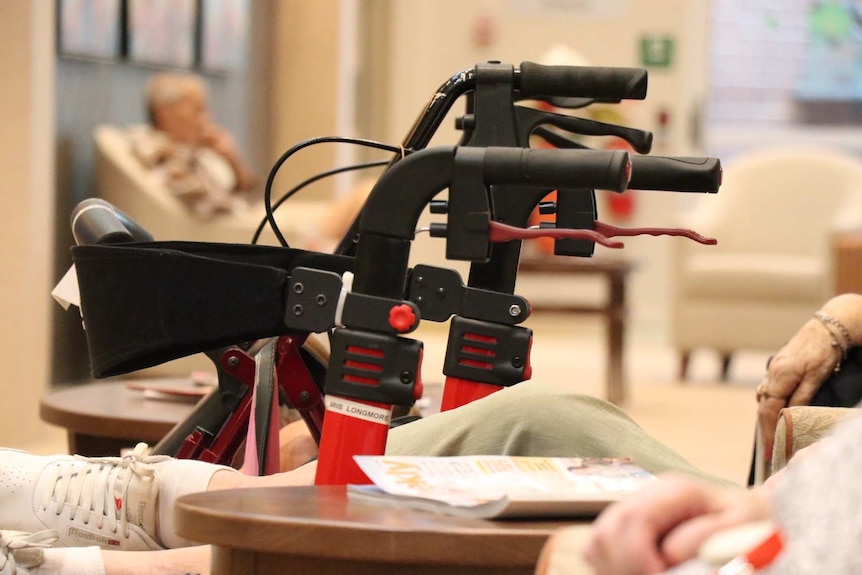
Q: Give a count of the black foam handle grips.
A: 3